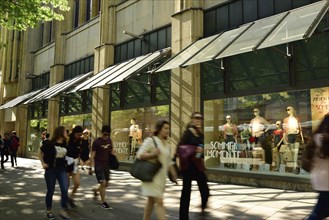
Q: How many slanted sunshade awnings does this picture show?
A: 4